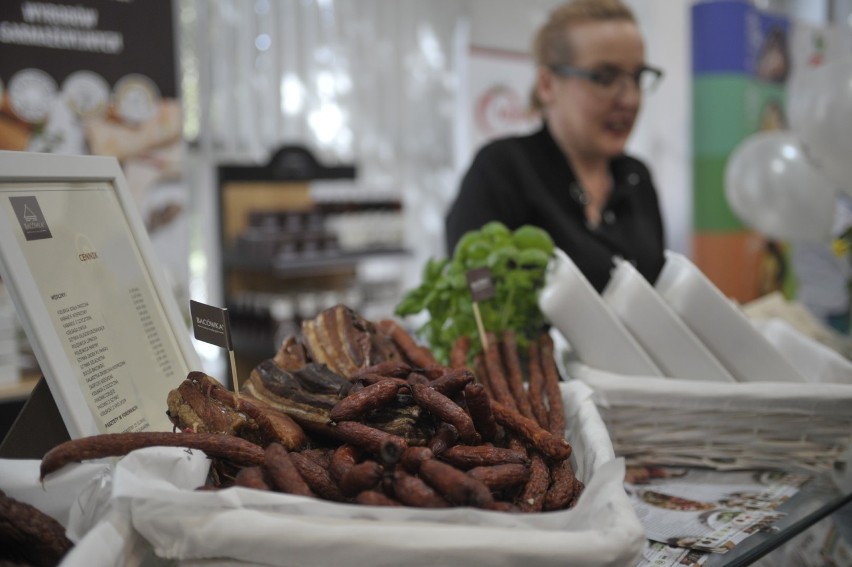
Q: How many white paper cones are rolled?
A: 3